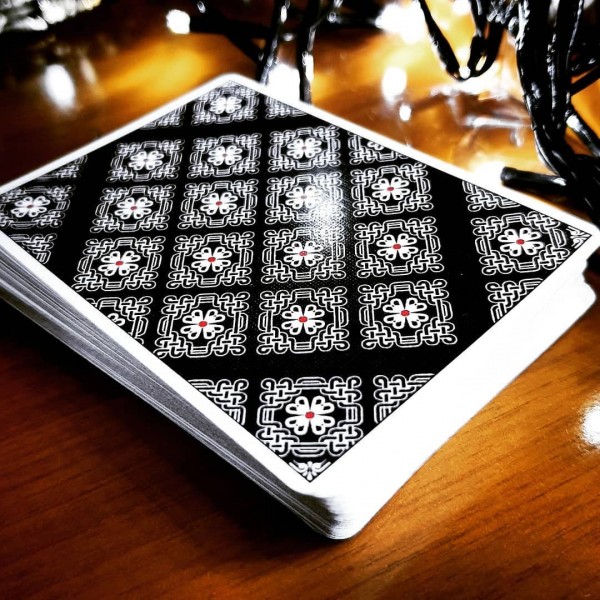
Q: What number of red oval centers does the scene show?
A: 13